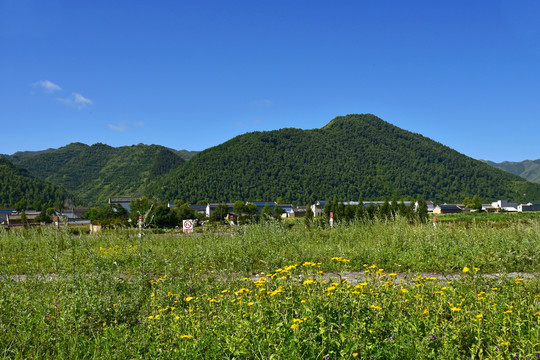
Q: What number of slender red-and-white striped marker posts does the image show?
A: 5